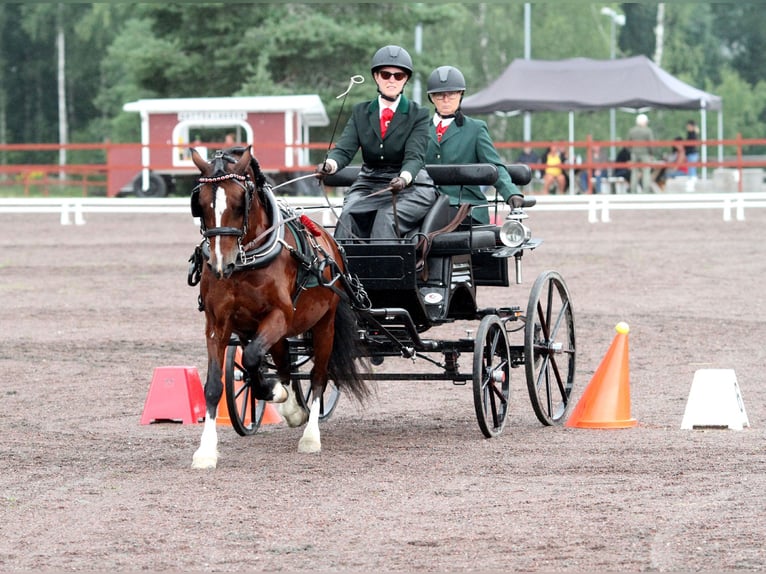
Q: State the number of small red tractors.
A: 0